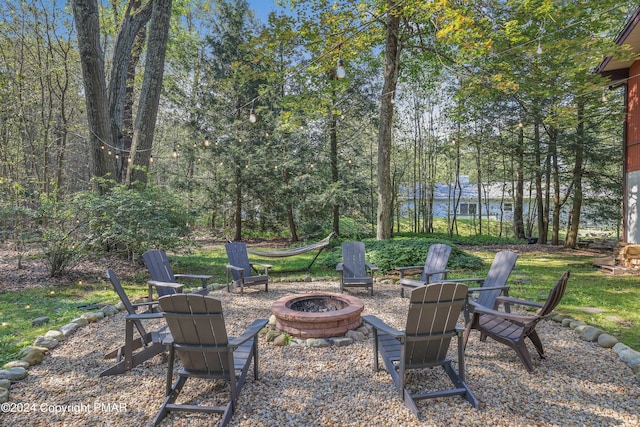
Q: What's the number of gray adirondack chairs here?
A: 8